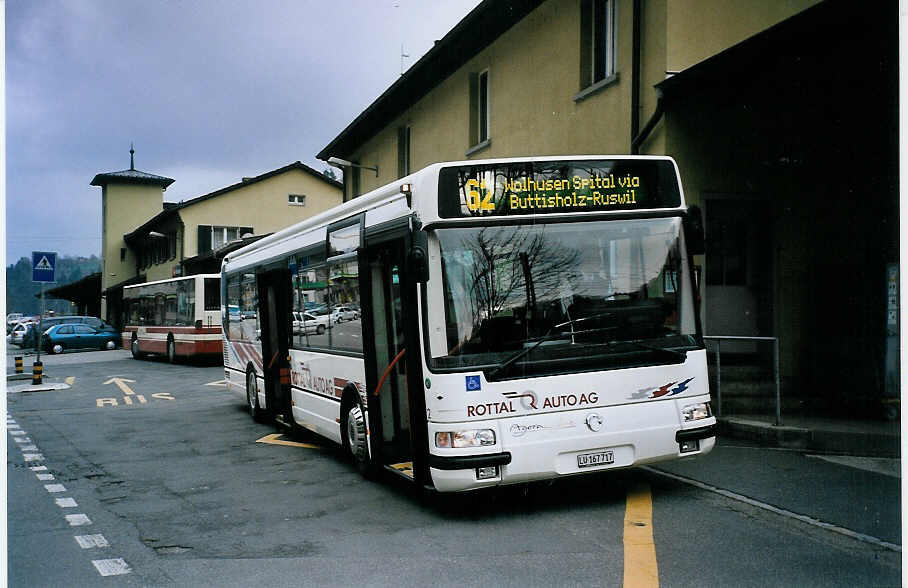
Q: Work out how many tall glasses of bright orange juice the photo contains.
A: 0